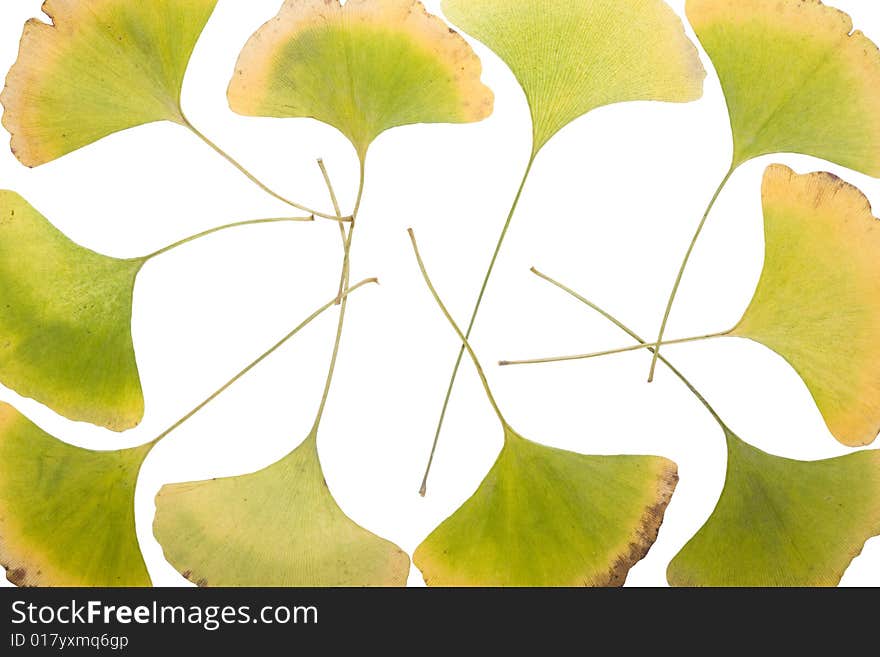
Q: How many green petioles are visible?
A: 10